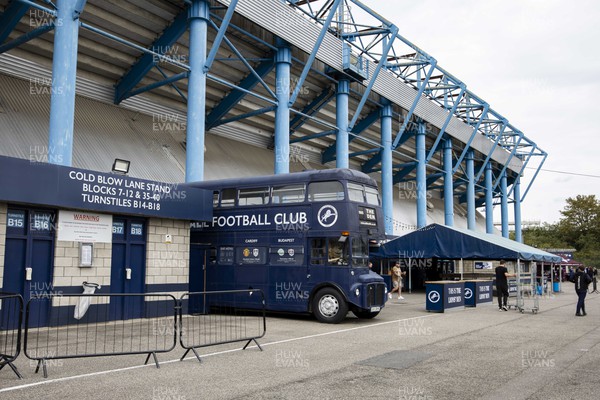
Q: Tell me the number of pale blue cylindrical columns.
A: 11